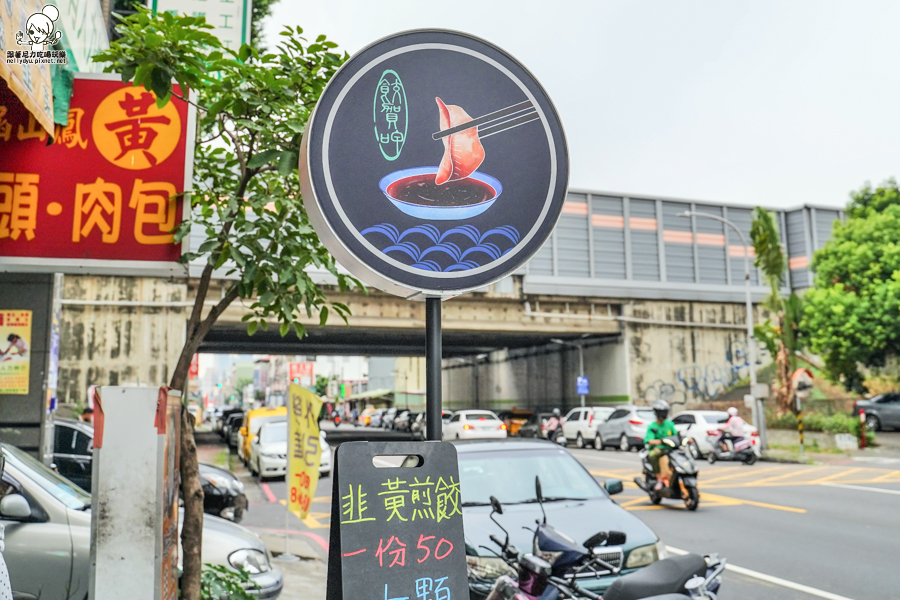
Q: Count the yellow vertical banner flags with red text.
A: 1